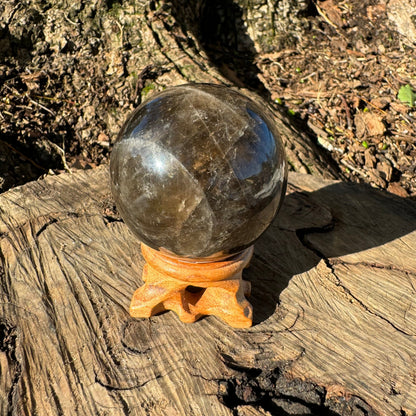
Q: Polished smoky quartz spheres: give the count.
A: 1